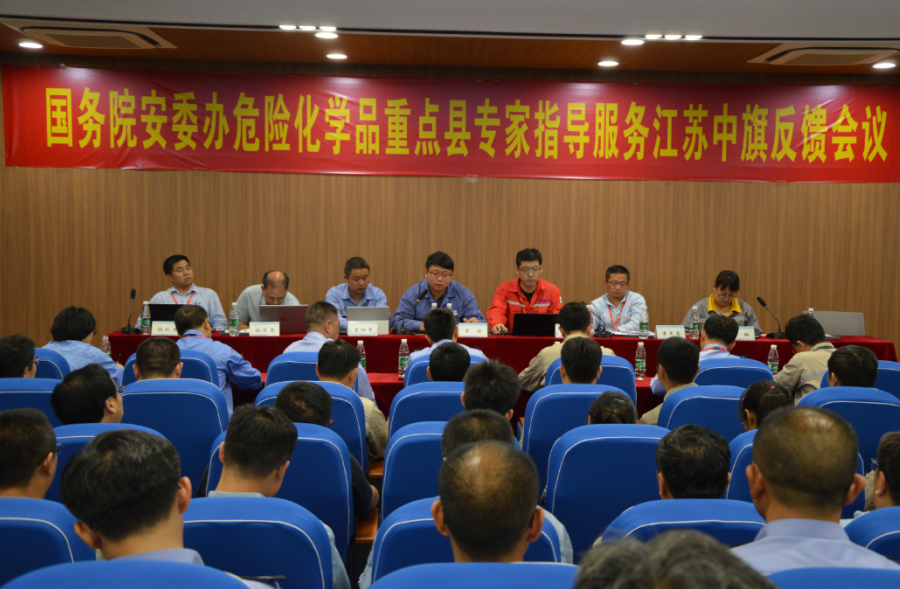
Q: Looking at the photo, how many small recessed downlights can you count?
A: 12